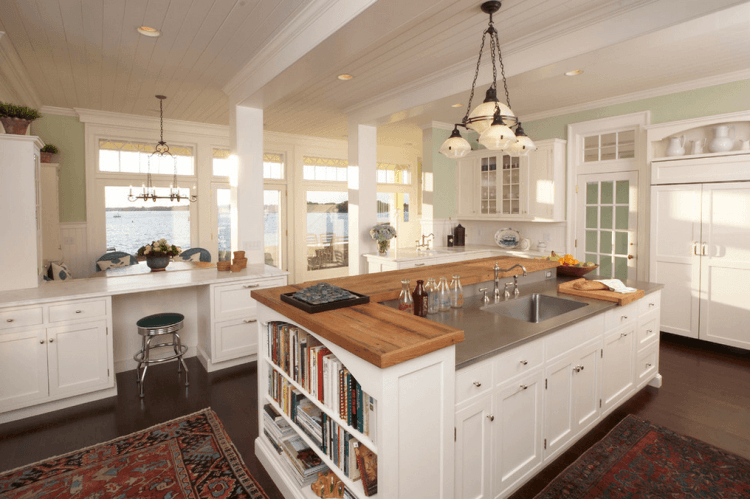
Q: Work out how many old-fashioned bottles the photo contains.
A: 5